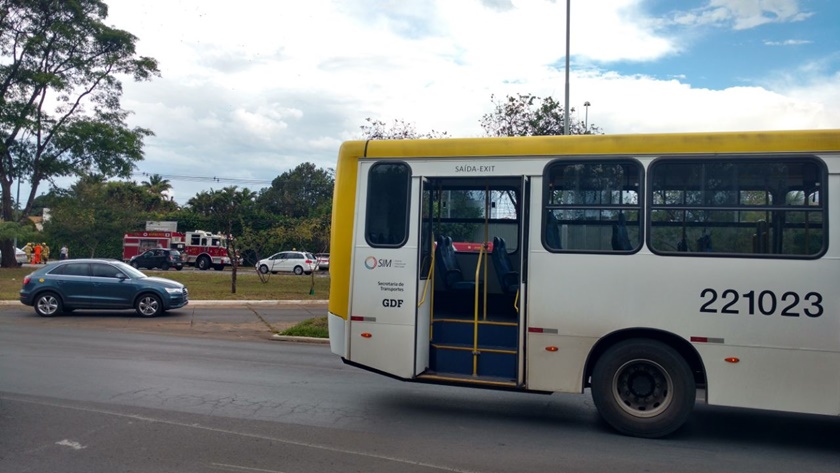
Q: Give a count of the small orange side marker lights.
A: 3